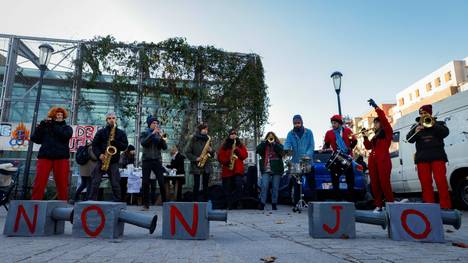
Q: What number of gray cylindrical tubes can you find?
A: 5